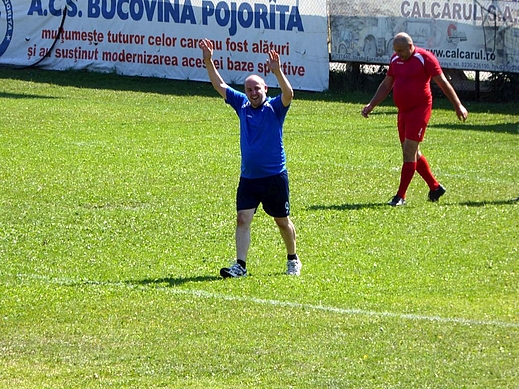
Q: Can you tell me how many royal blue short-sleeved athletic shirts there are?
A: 1